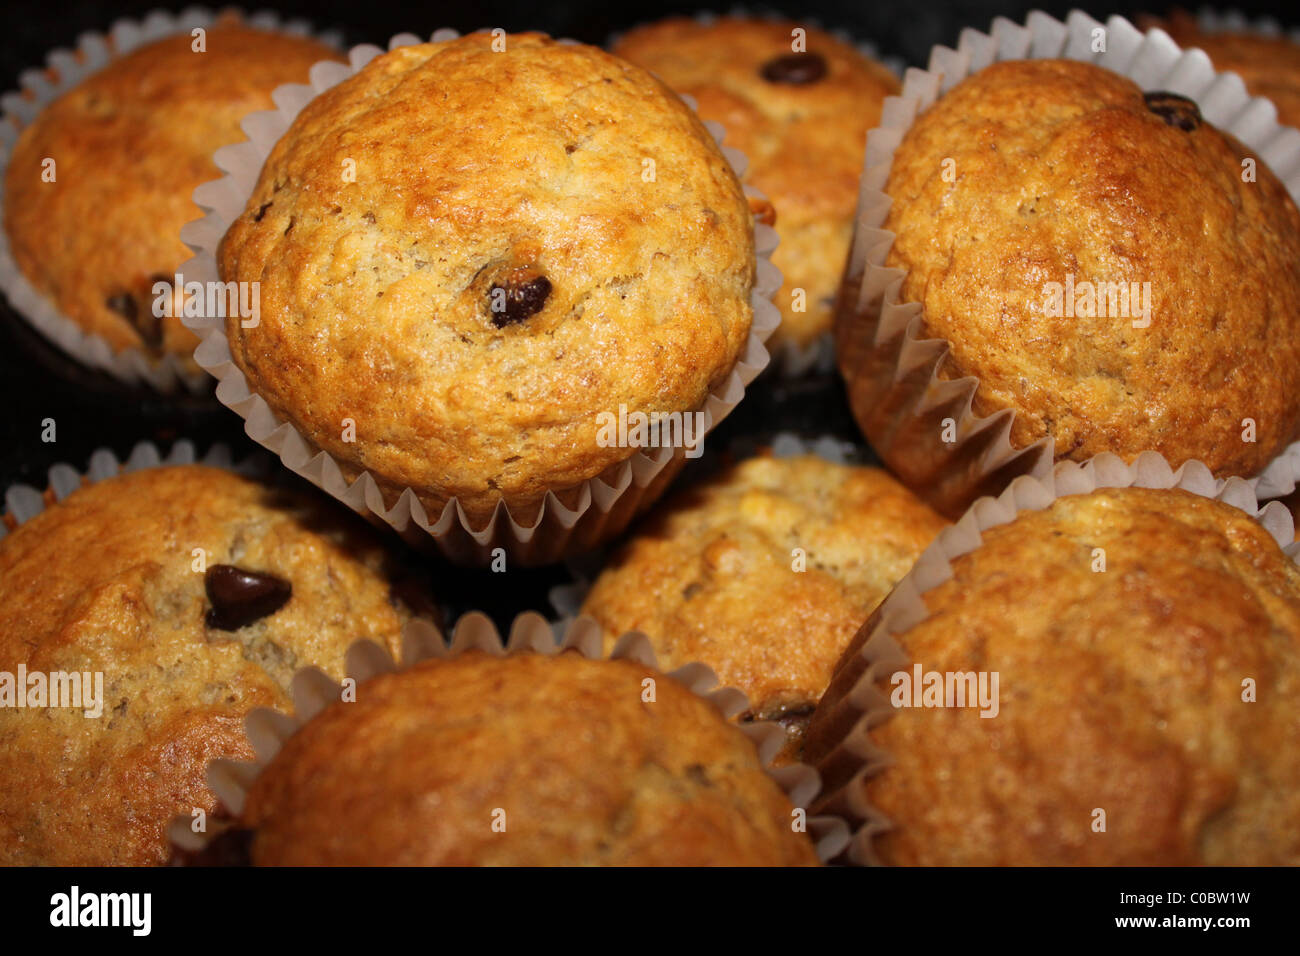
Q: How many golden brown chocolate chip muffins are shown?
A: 9